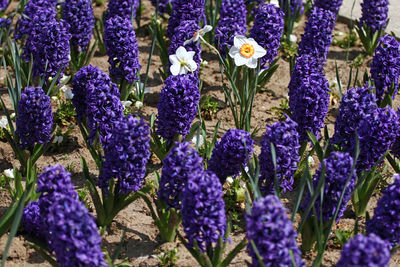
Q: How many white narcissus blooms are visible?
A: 3